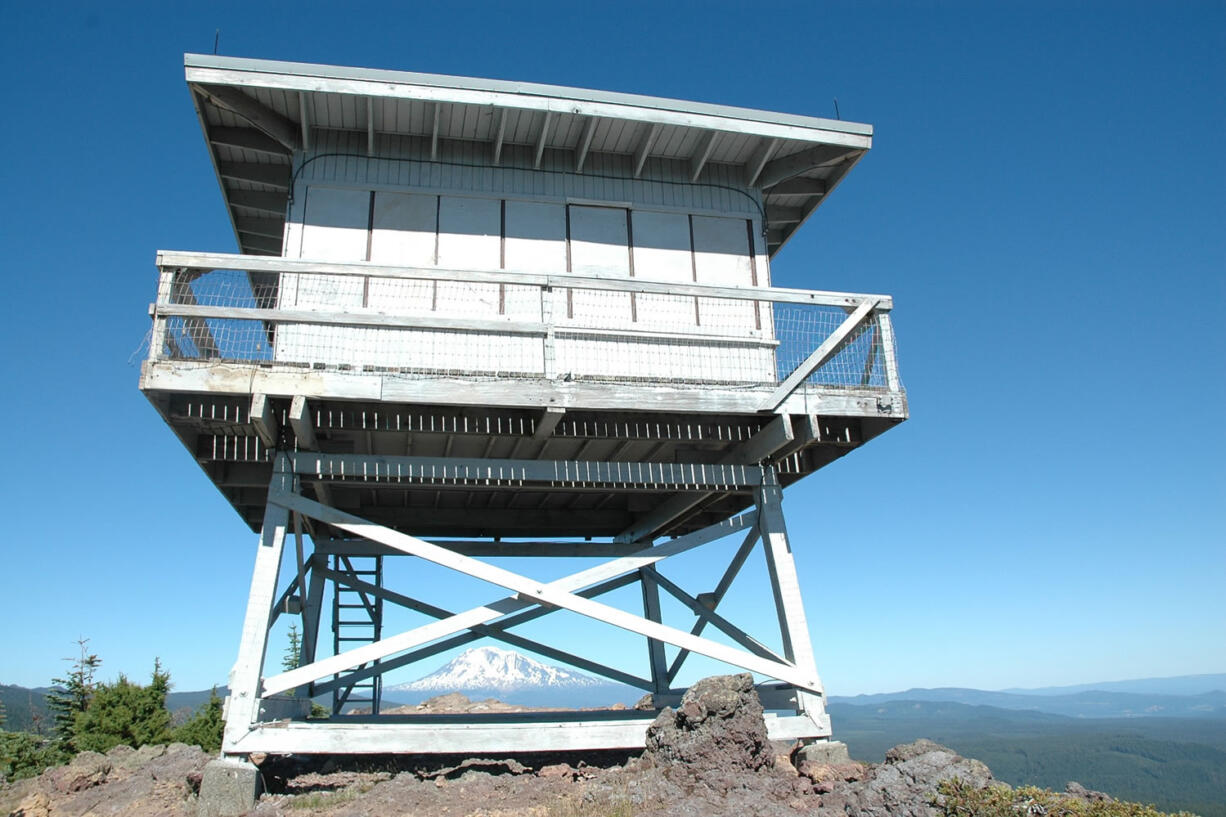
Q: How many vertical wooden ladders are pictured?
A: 1